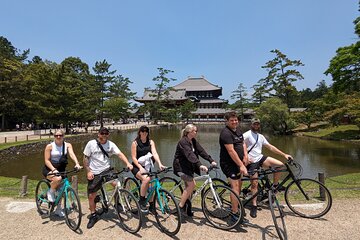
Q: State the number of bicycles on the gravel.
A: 6